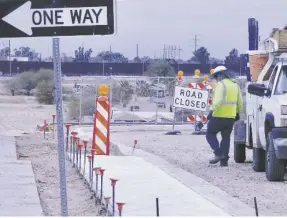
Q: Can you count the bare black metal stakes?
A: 2